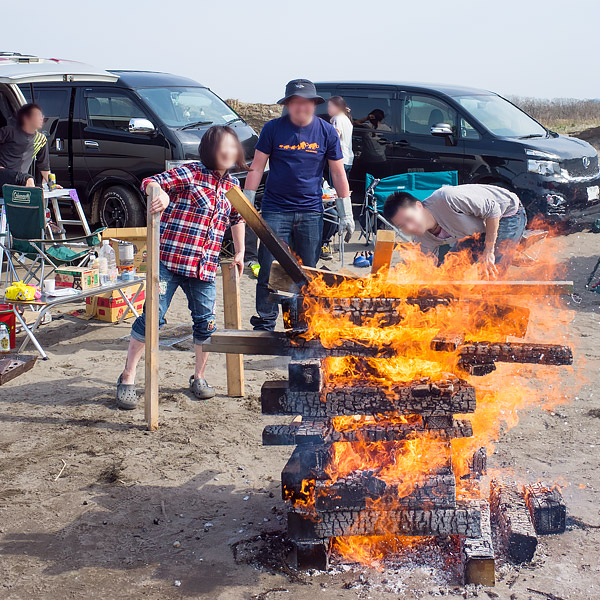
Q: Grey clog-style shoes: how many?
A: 2